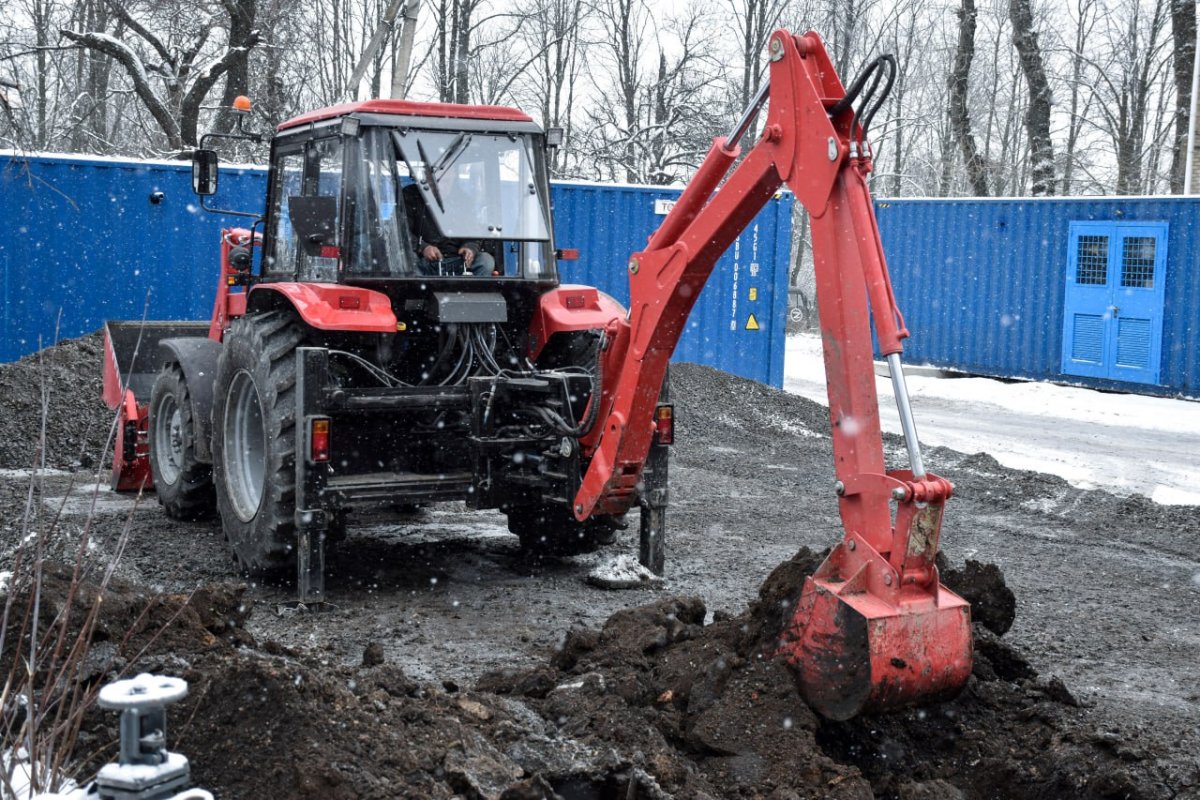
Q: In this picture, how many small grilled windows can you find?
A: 2